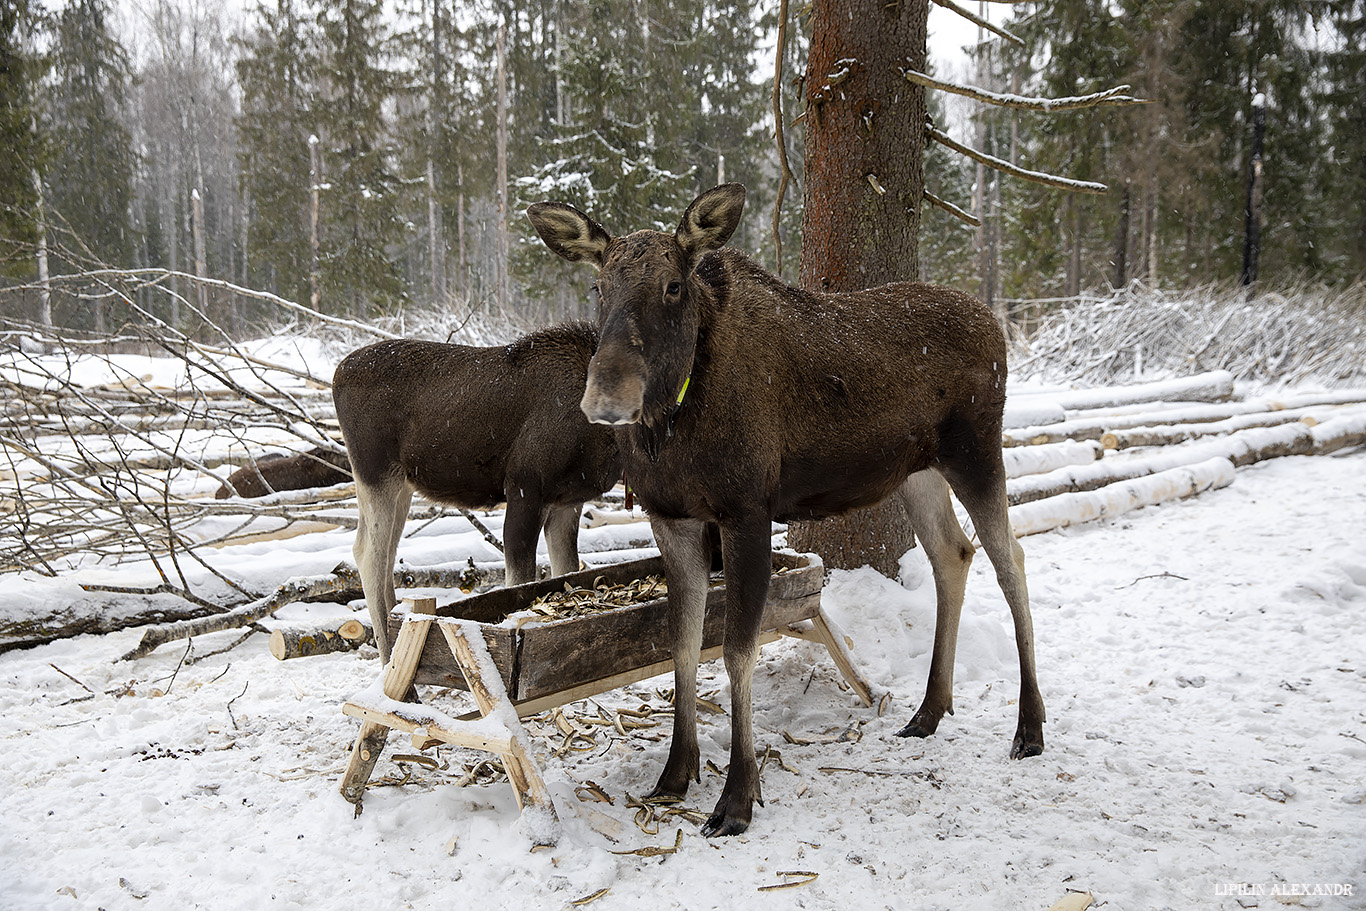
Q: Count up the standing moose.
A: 2